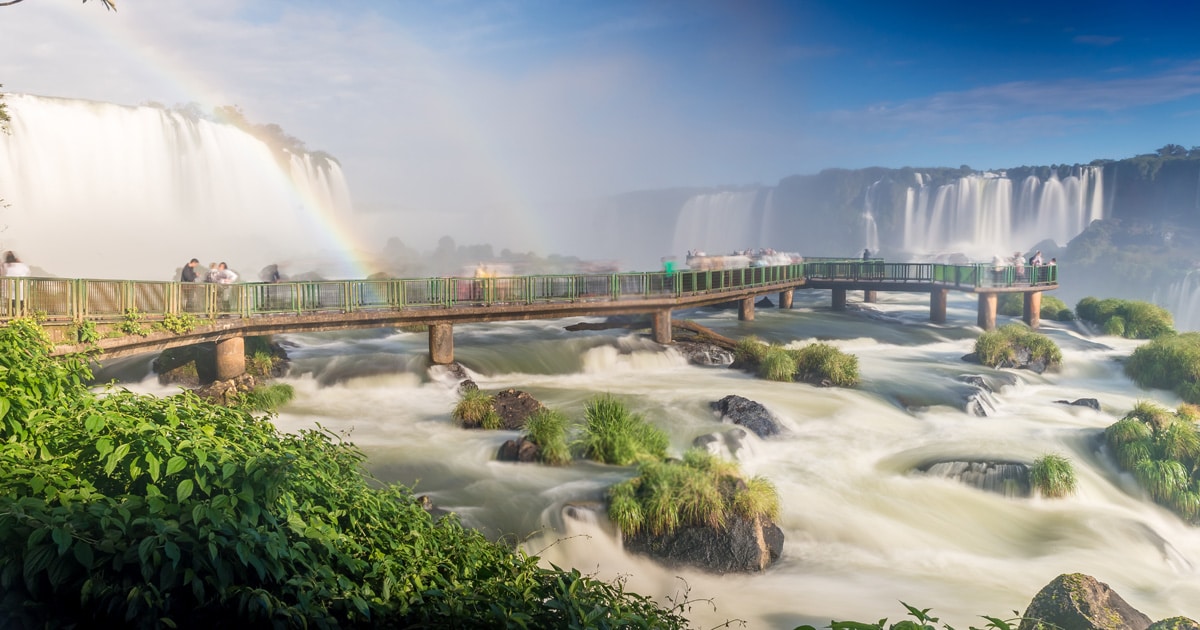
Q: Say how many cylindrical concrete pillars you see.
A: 10